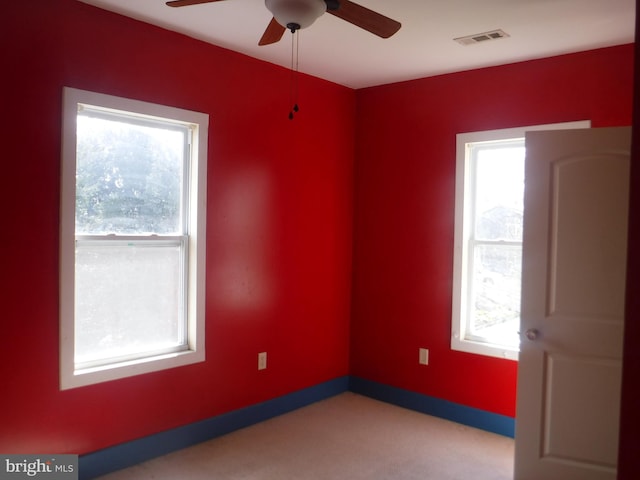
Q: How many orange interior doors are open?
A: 0